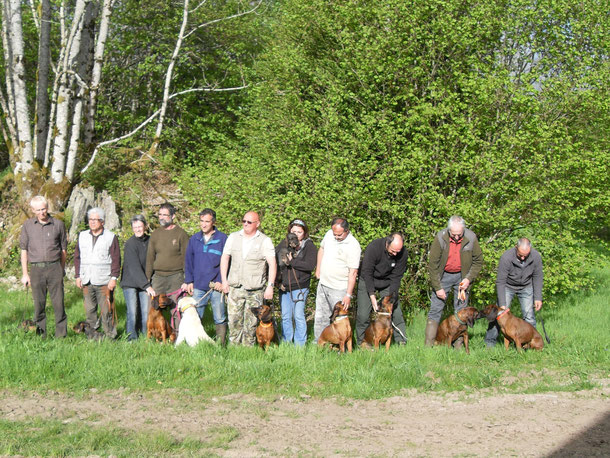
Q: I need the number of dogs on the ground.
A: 9